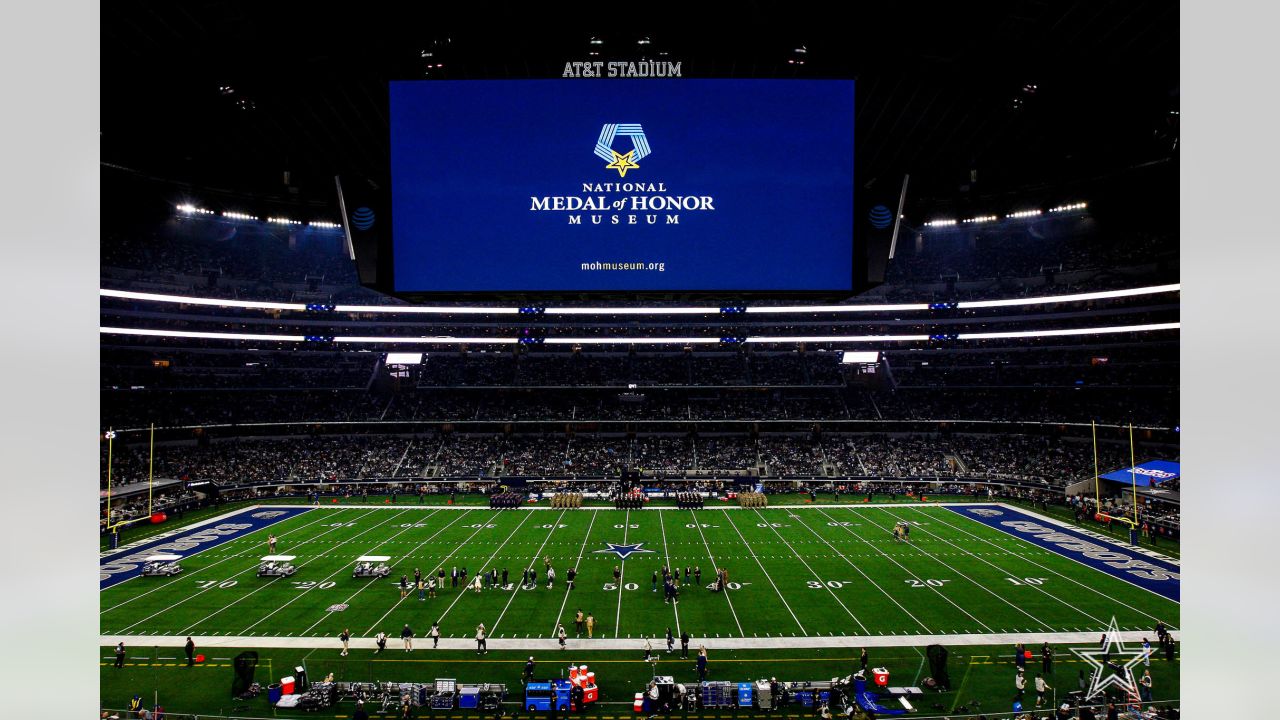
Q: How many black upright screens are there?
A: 2